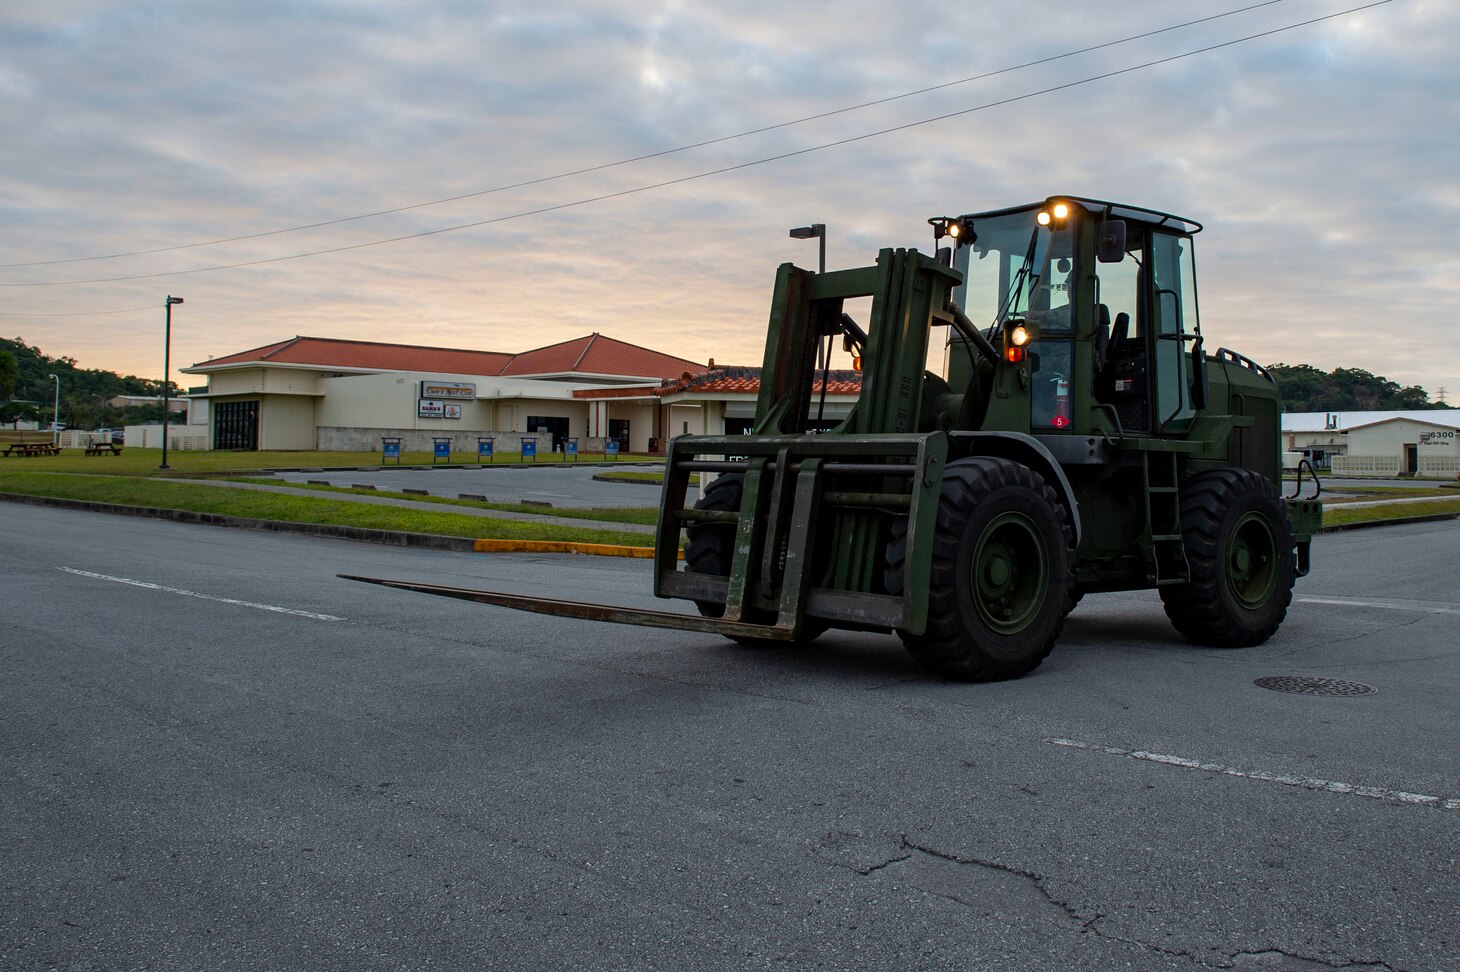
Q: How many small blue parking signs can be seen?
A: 6